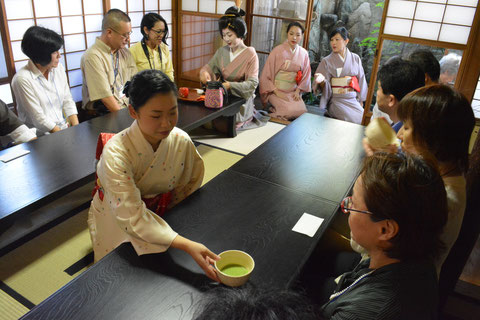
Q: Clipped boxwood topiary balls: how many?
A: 0